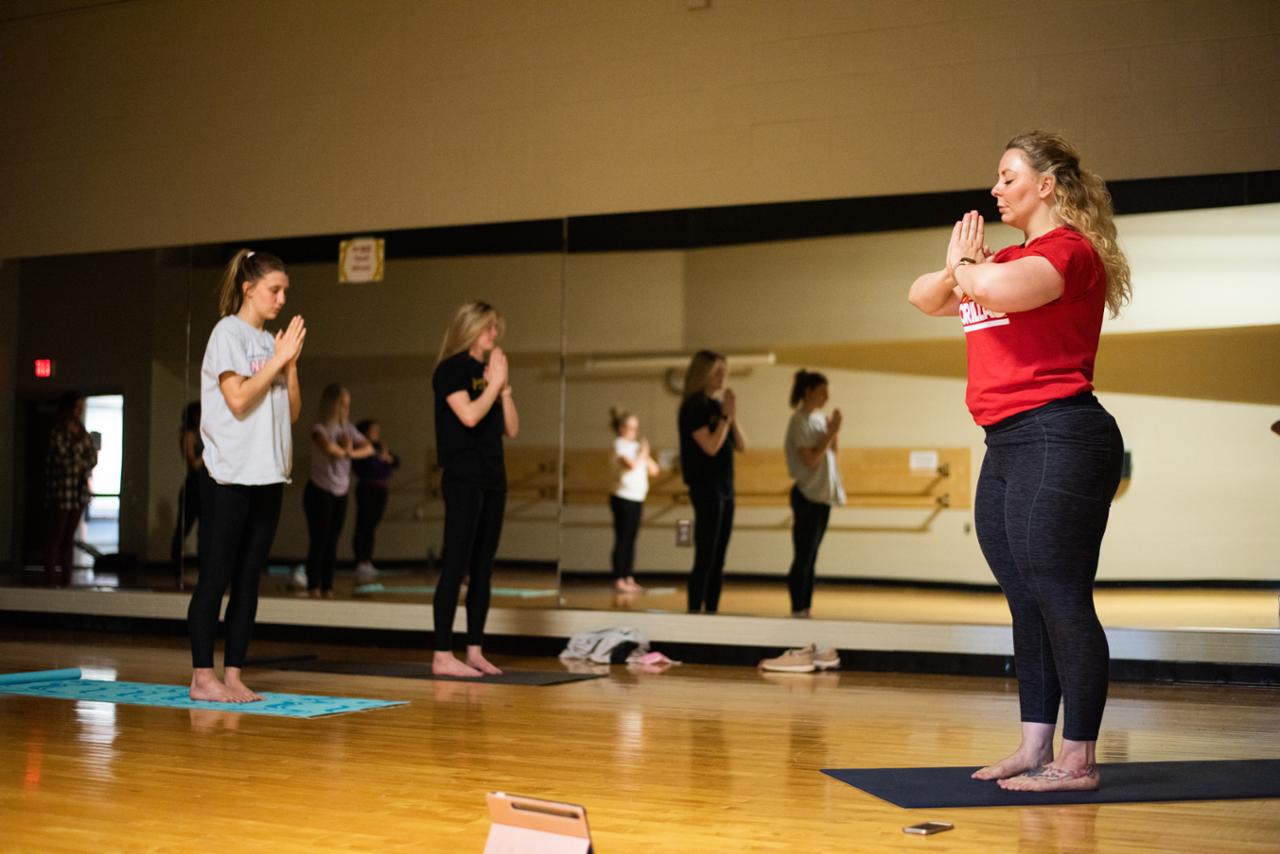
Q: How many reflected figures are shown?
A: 7